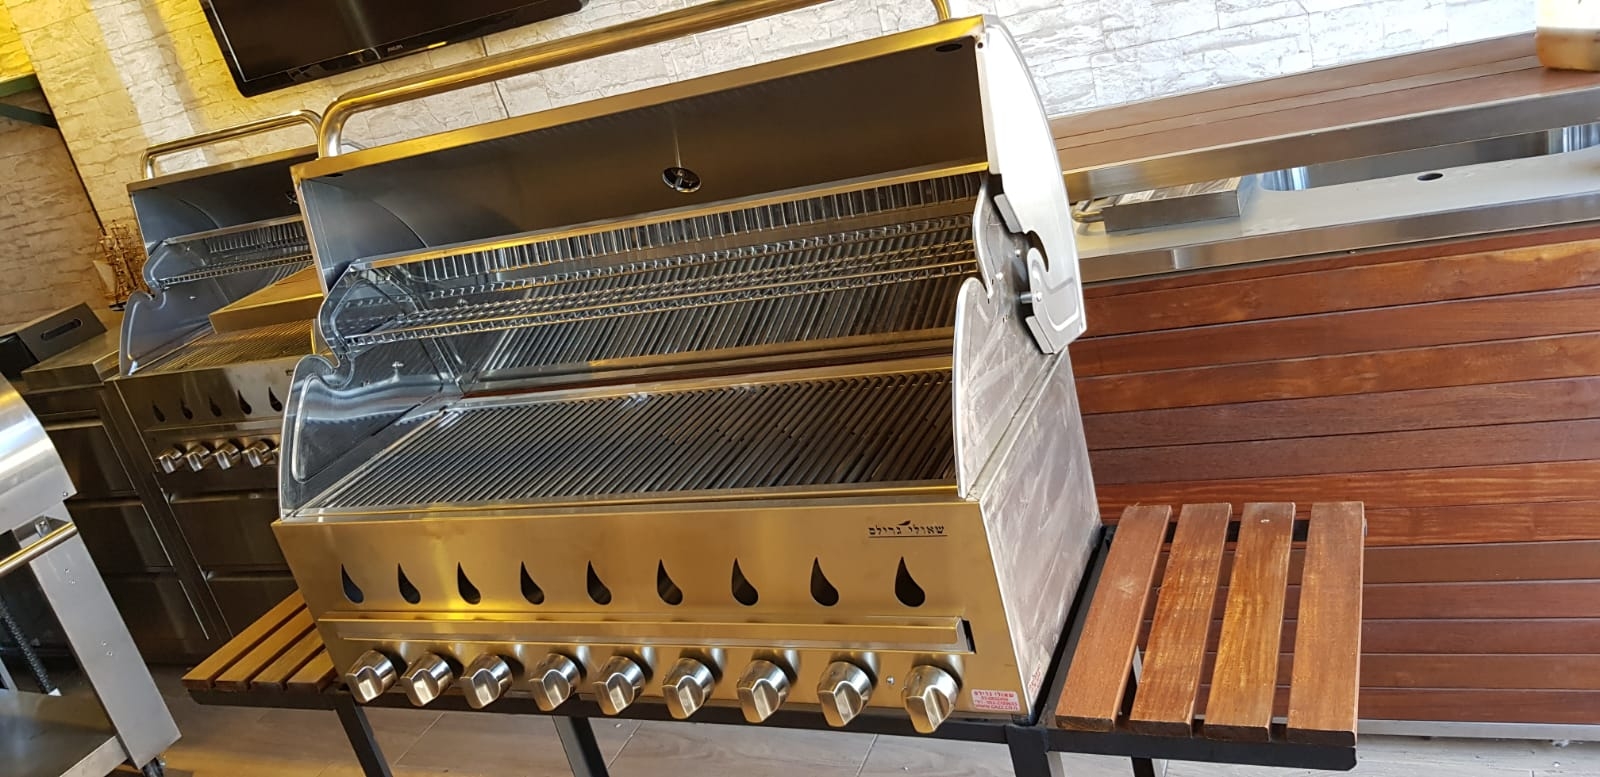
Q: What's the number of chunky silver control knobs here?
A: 13